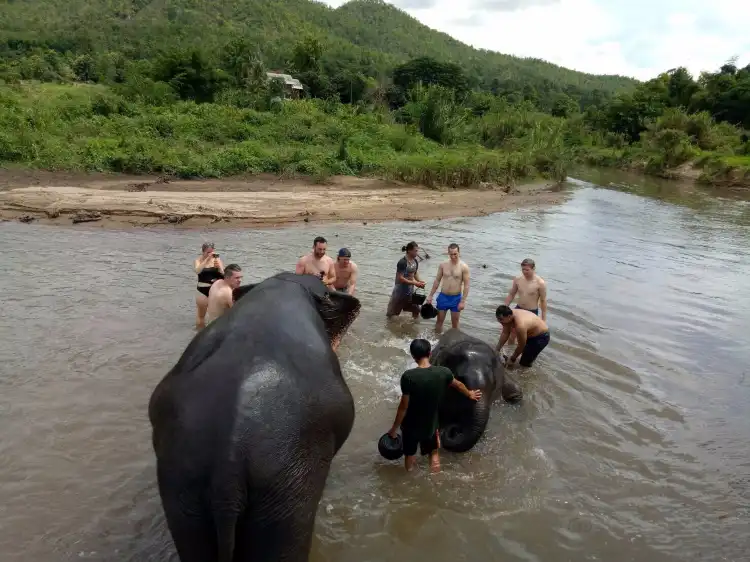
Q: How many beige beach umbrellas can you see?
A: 0